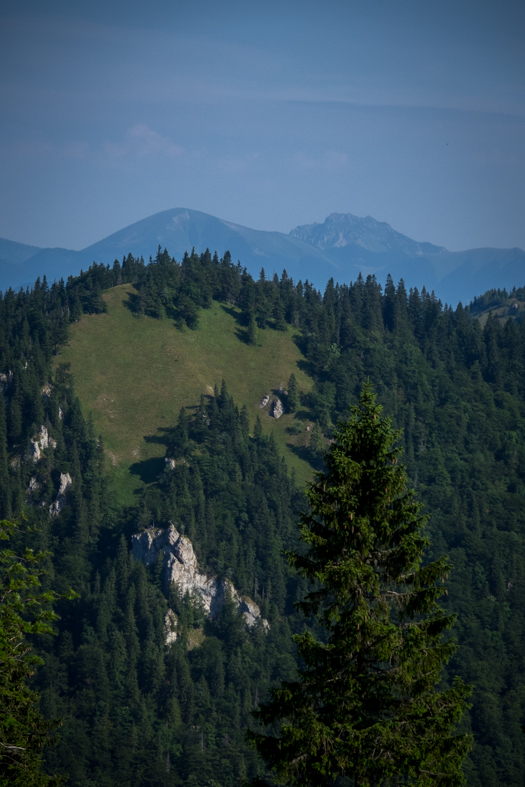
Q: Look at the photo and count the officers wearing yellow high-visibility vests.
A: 0